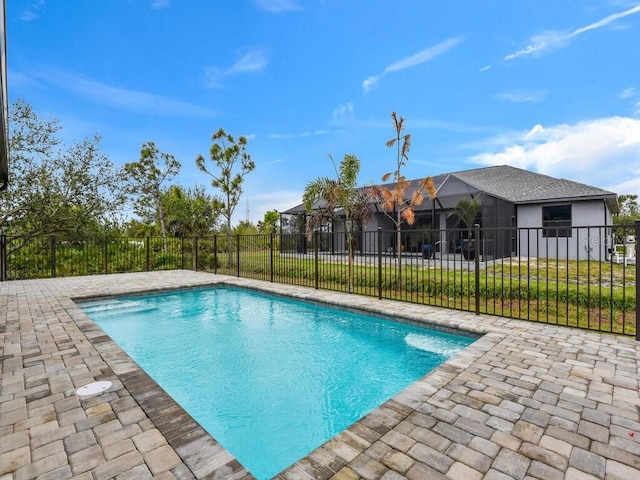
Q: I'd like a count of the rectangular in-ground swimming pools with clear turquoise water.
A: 1